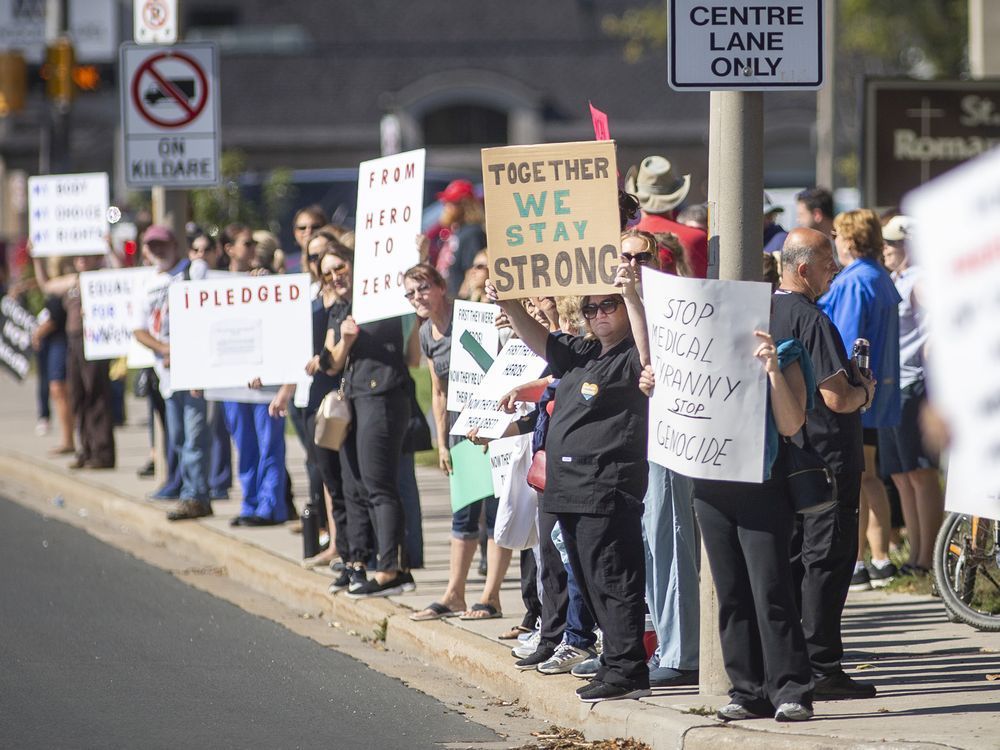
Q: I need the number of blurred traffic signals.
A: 2